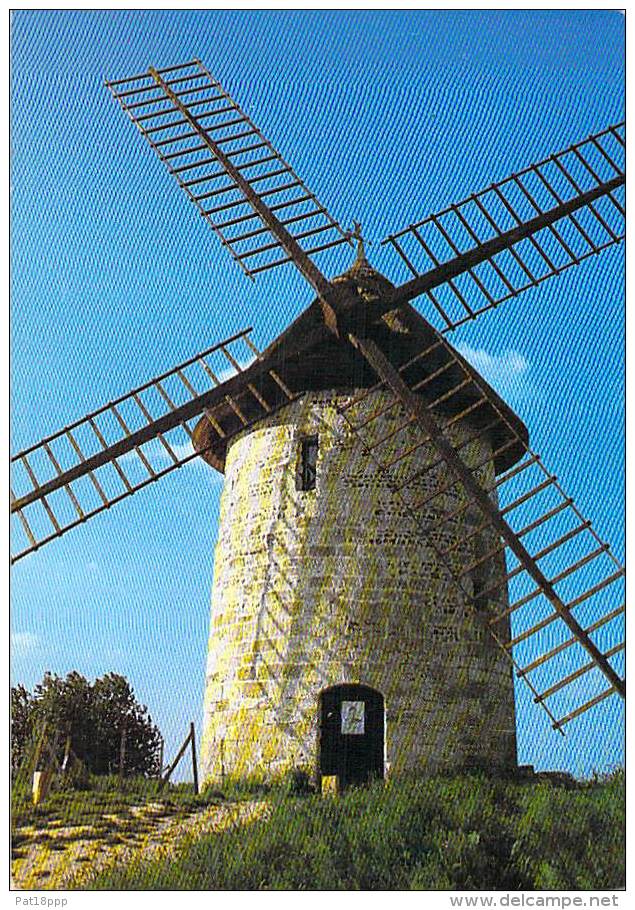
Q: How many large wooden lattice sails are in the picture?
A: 4